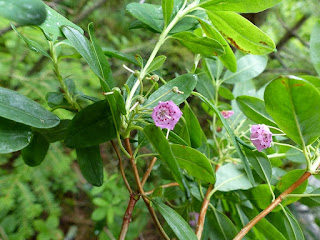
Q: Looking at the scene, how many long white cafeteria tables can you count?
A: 0